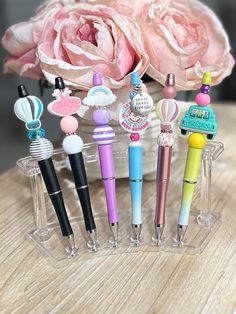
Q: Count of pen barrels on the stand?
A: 6